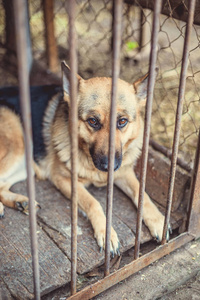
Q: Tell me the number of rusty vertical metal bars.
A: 5